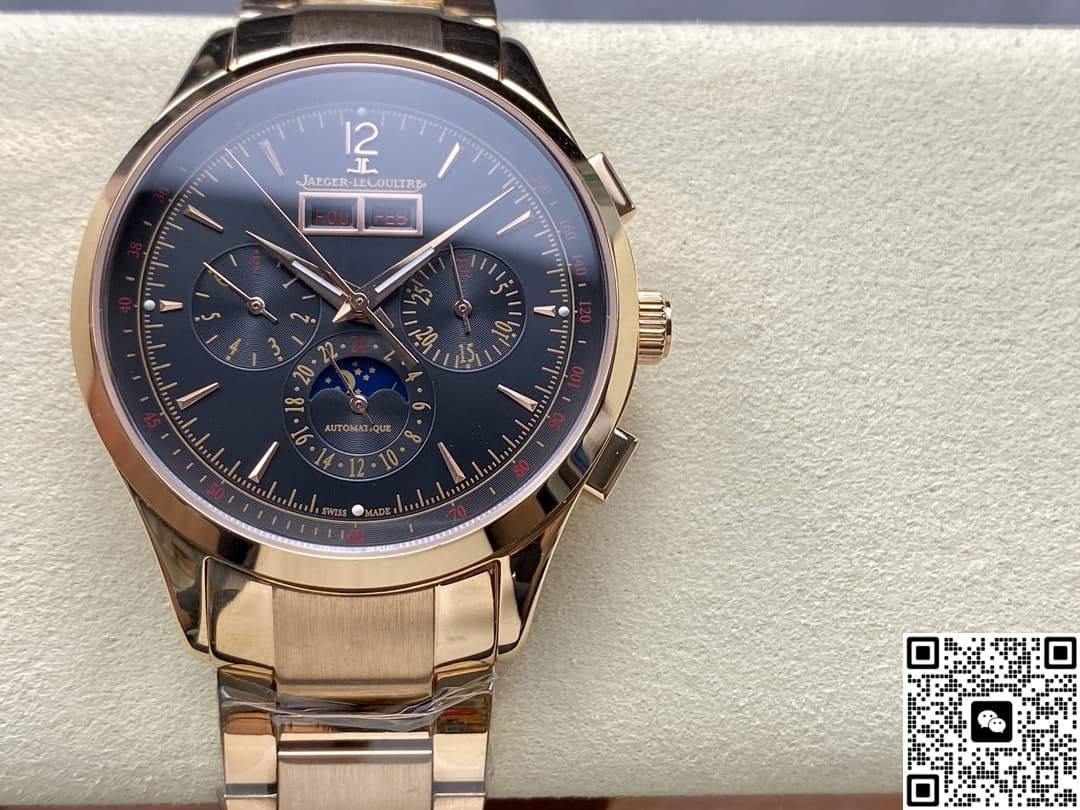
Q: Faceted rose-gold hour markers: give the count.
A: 10